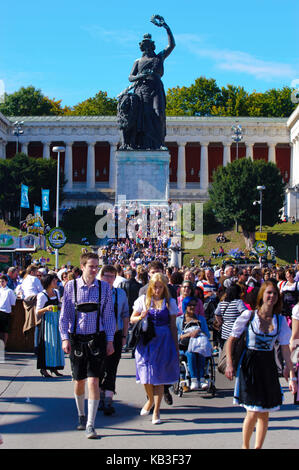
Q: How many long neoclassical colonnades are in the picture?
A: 1